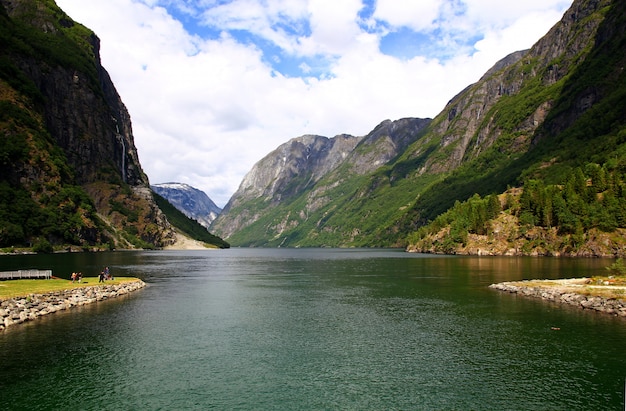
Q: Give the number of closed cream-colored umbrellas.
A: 0